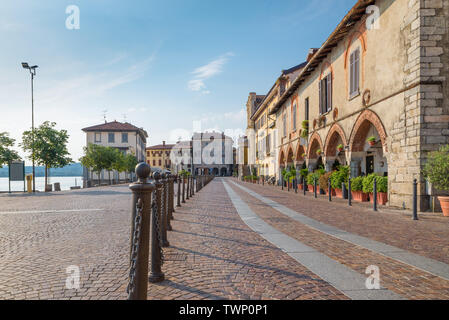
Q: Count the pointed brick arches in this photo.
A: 6